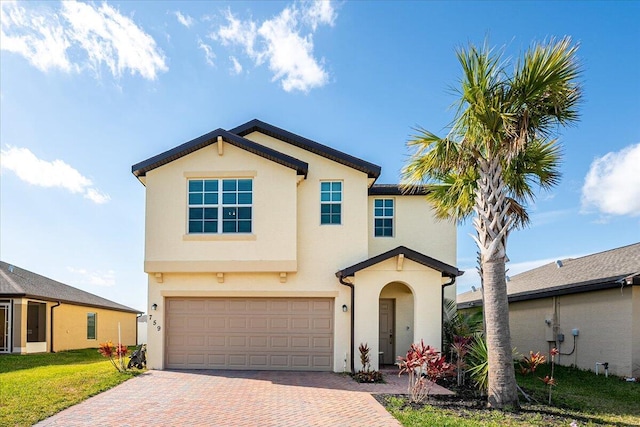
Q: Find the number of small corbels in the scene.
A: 3